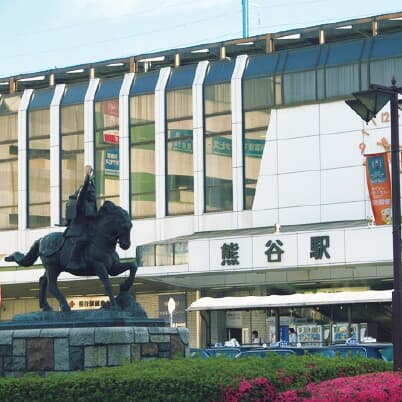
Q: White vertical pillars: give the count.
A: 7